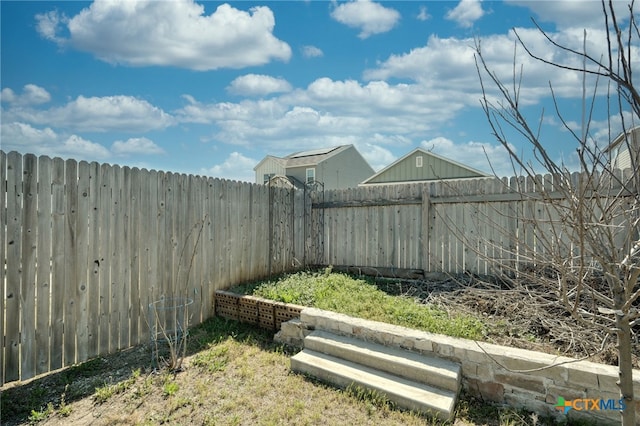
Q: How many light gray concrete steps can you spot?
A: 2